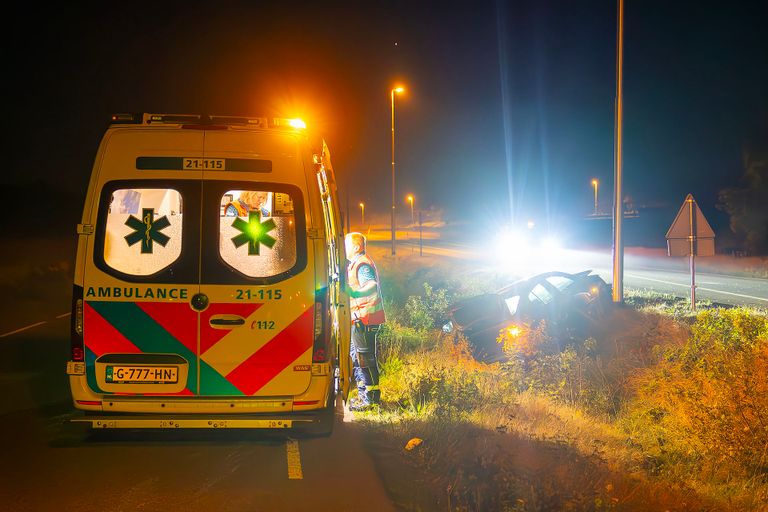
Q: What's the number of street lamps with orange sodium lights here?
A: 4